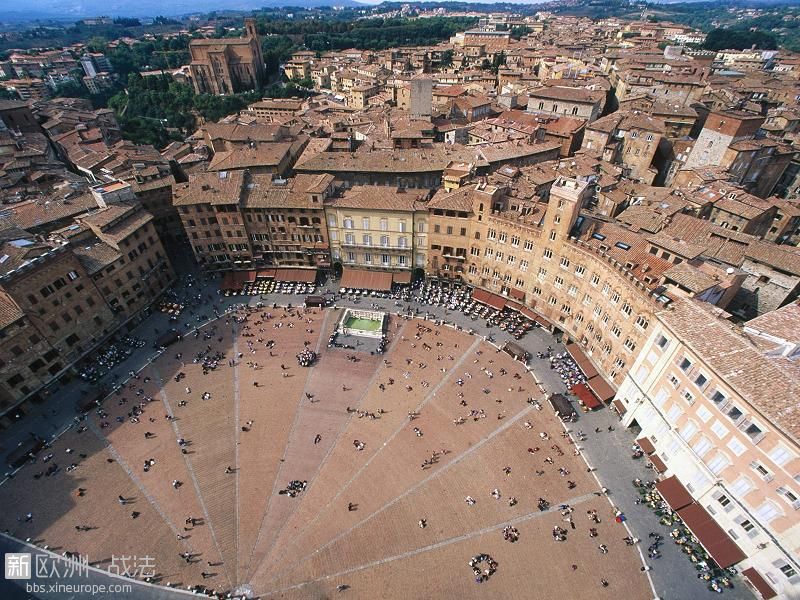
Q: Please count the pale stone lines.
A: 8